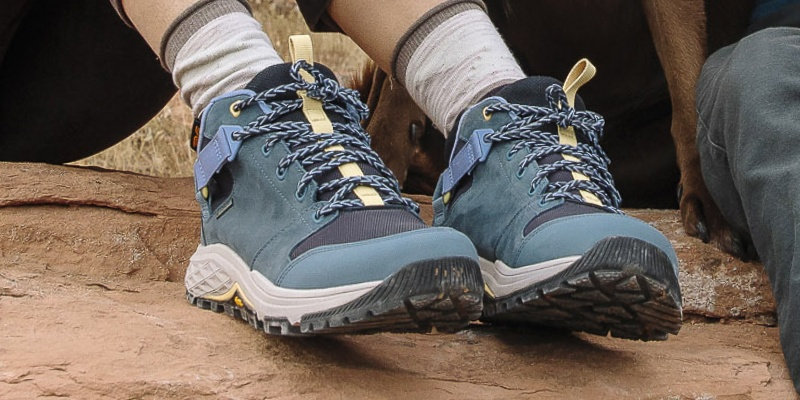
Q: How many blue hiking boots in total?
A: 2